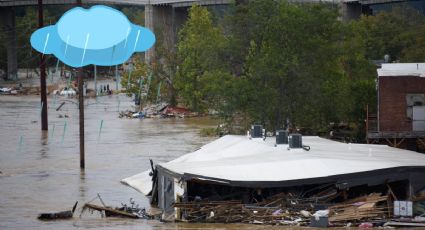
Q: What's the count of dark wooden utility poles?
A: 2